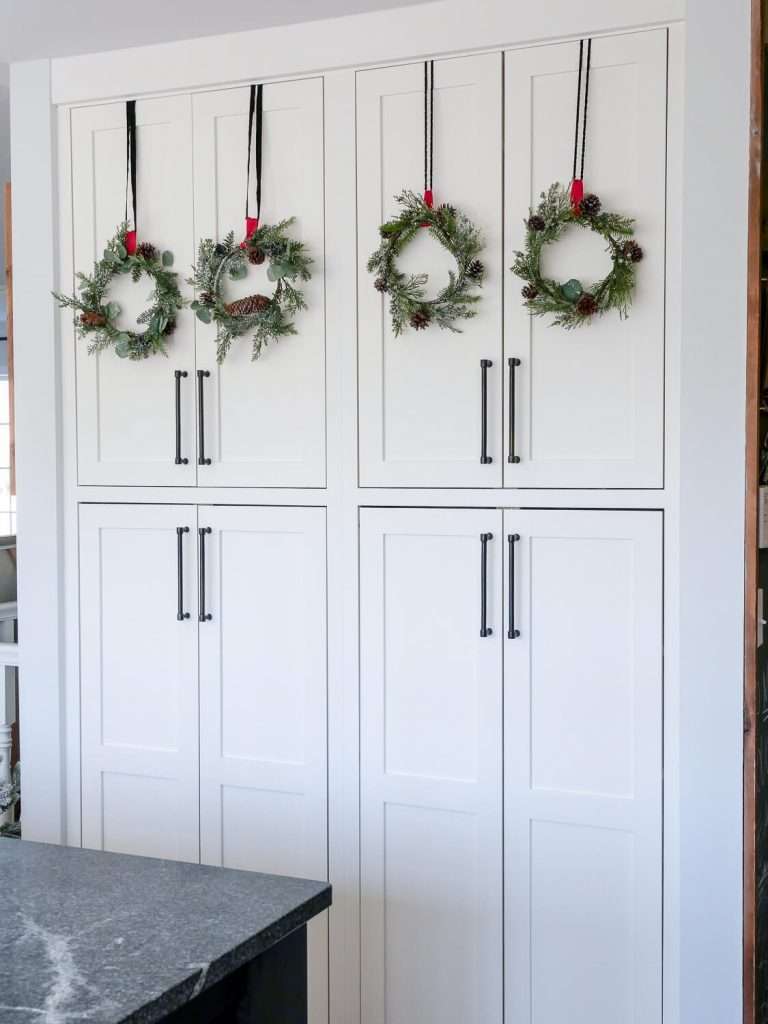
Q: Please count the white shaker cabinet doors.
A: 8